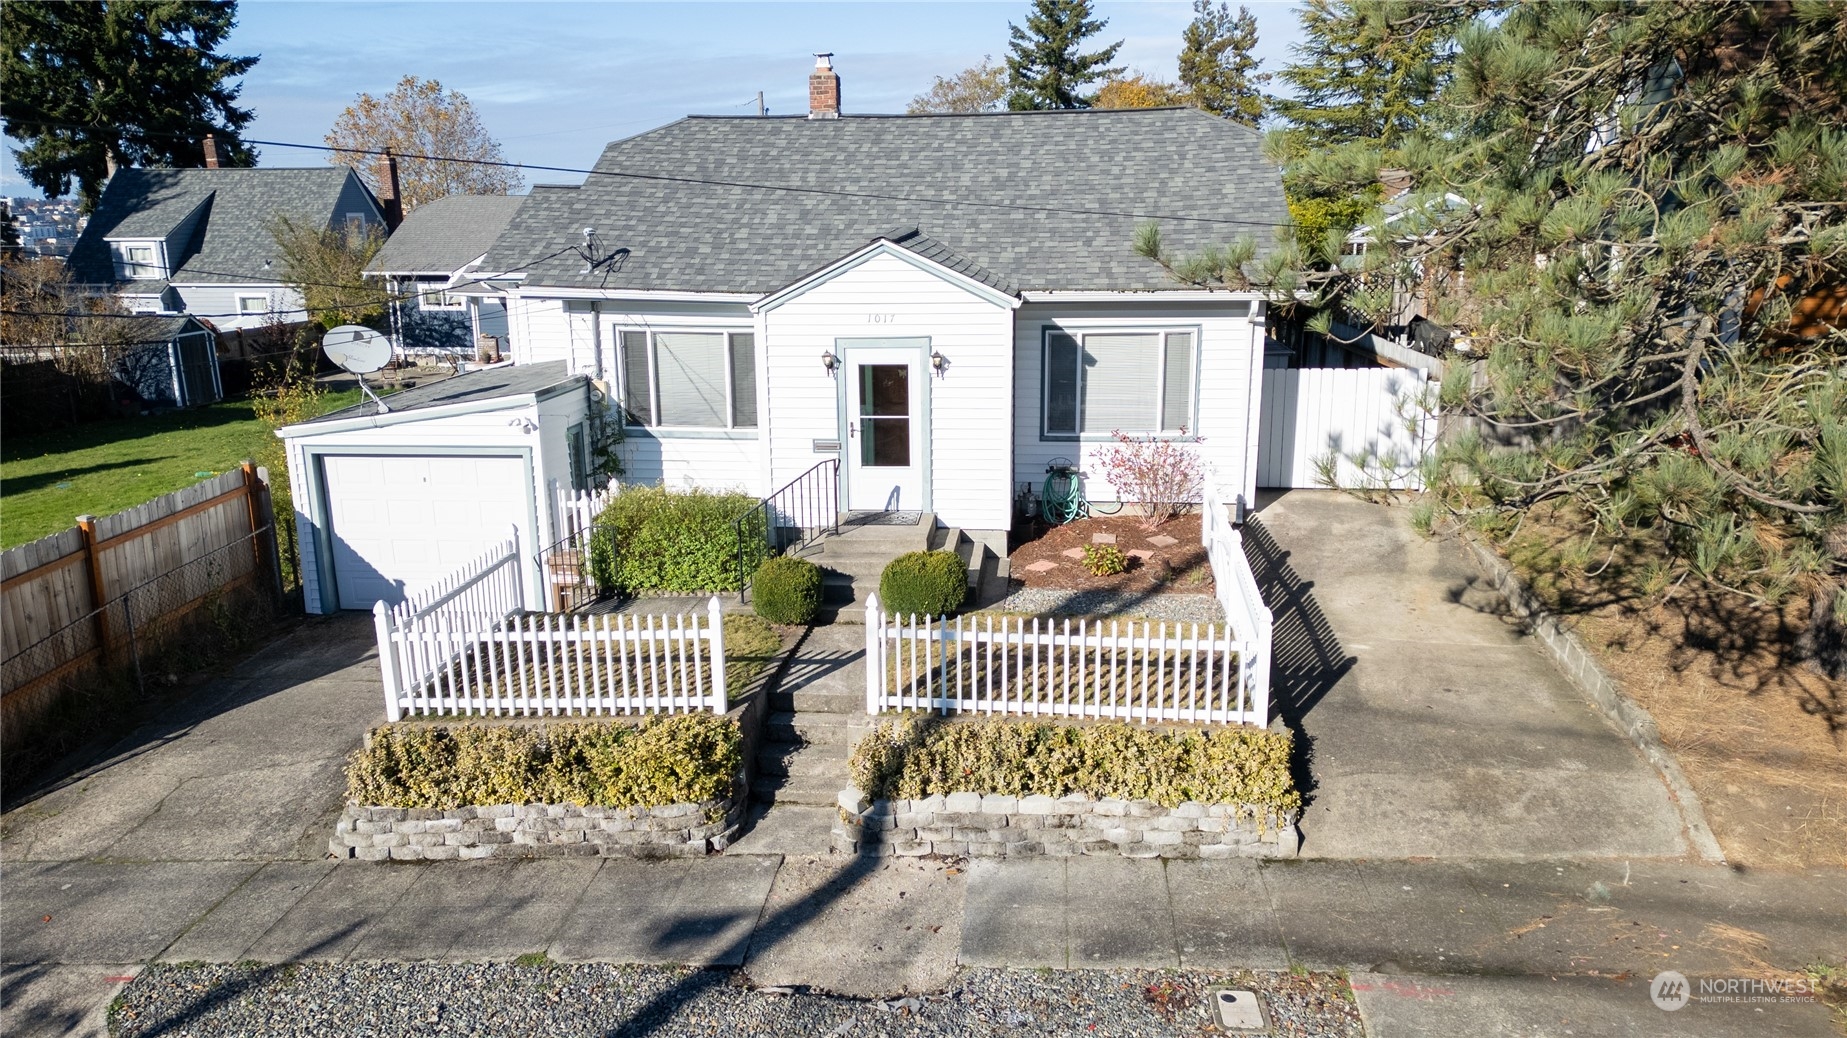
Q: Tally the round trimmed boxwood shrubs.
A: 2